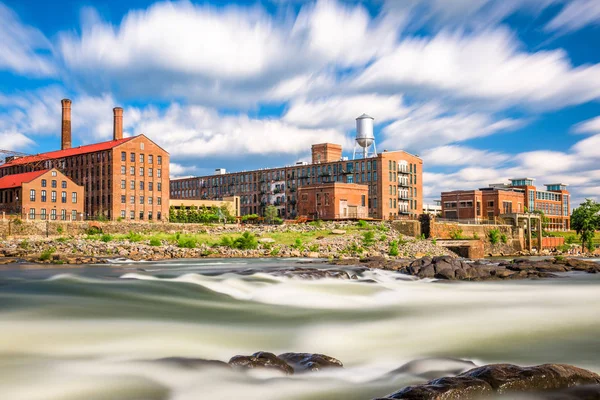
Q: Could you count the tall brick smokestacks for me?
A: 2